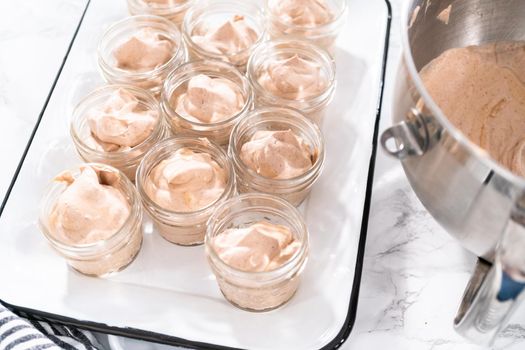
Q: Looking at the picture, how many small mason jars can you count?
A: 11